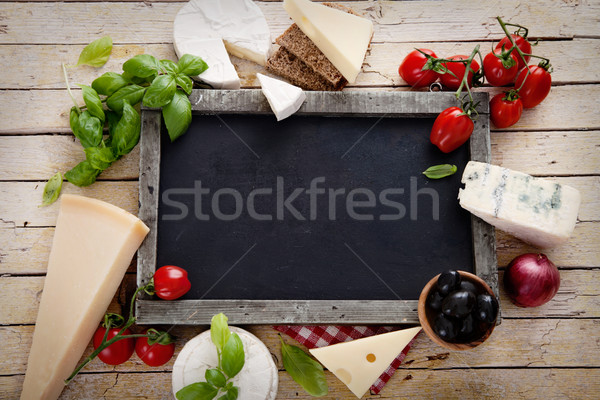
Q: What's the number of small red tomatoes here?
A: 10